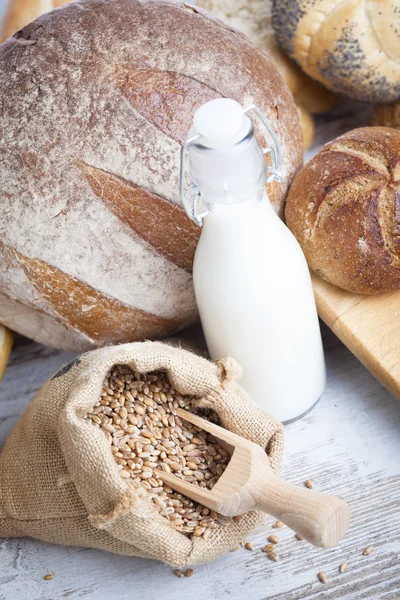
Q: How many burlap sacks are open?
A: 1